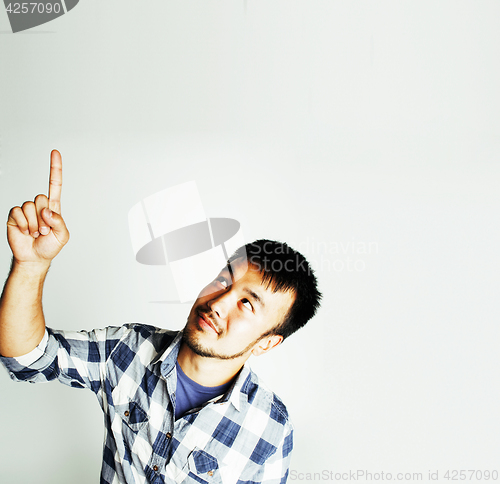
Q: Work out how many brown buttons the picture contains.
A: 4